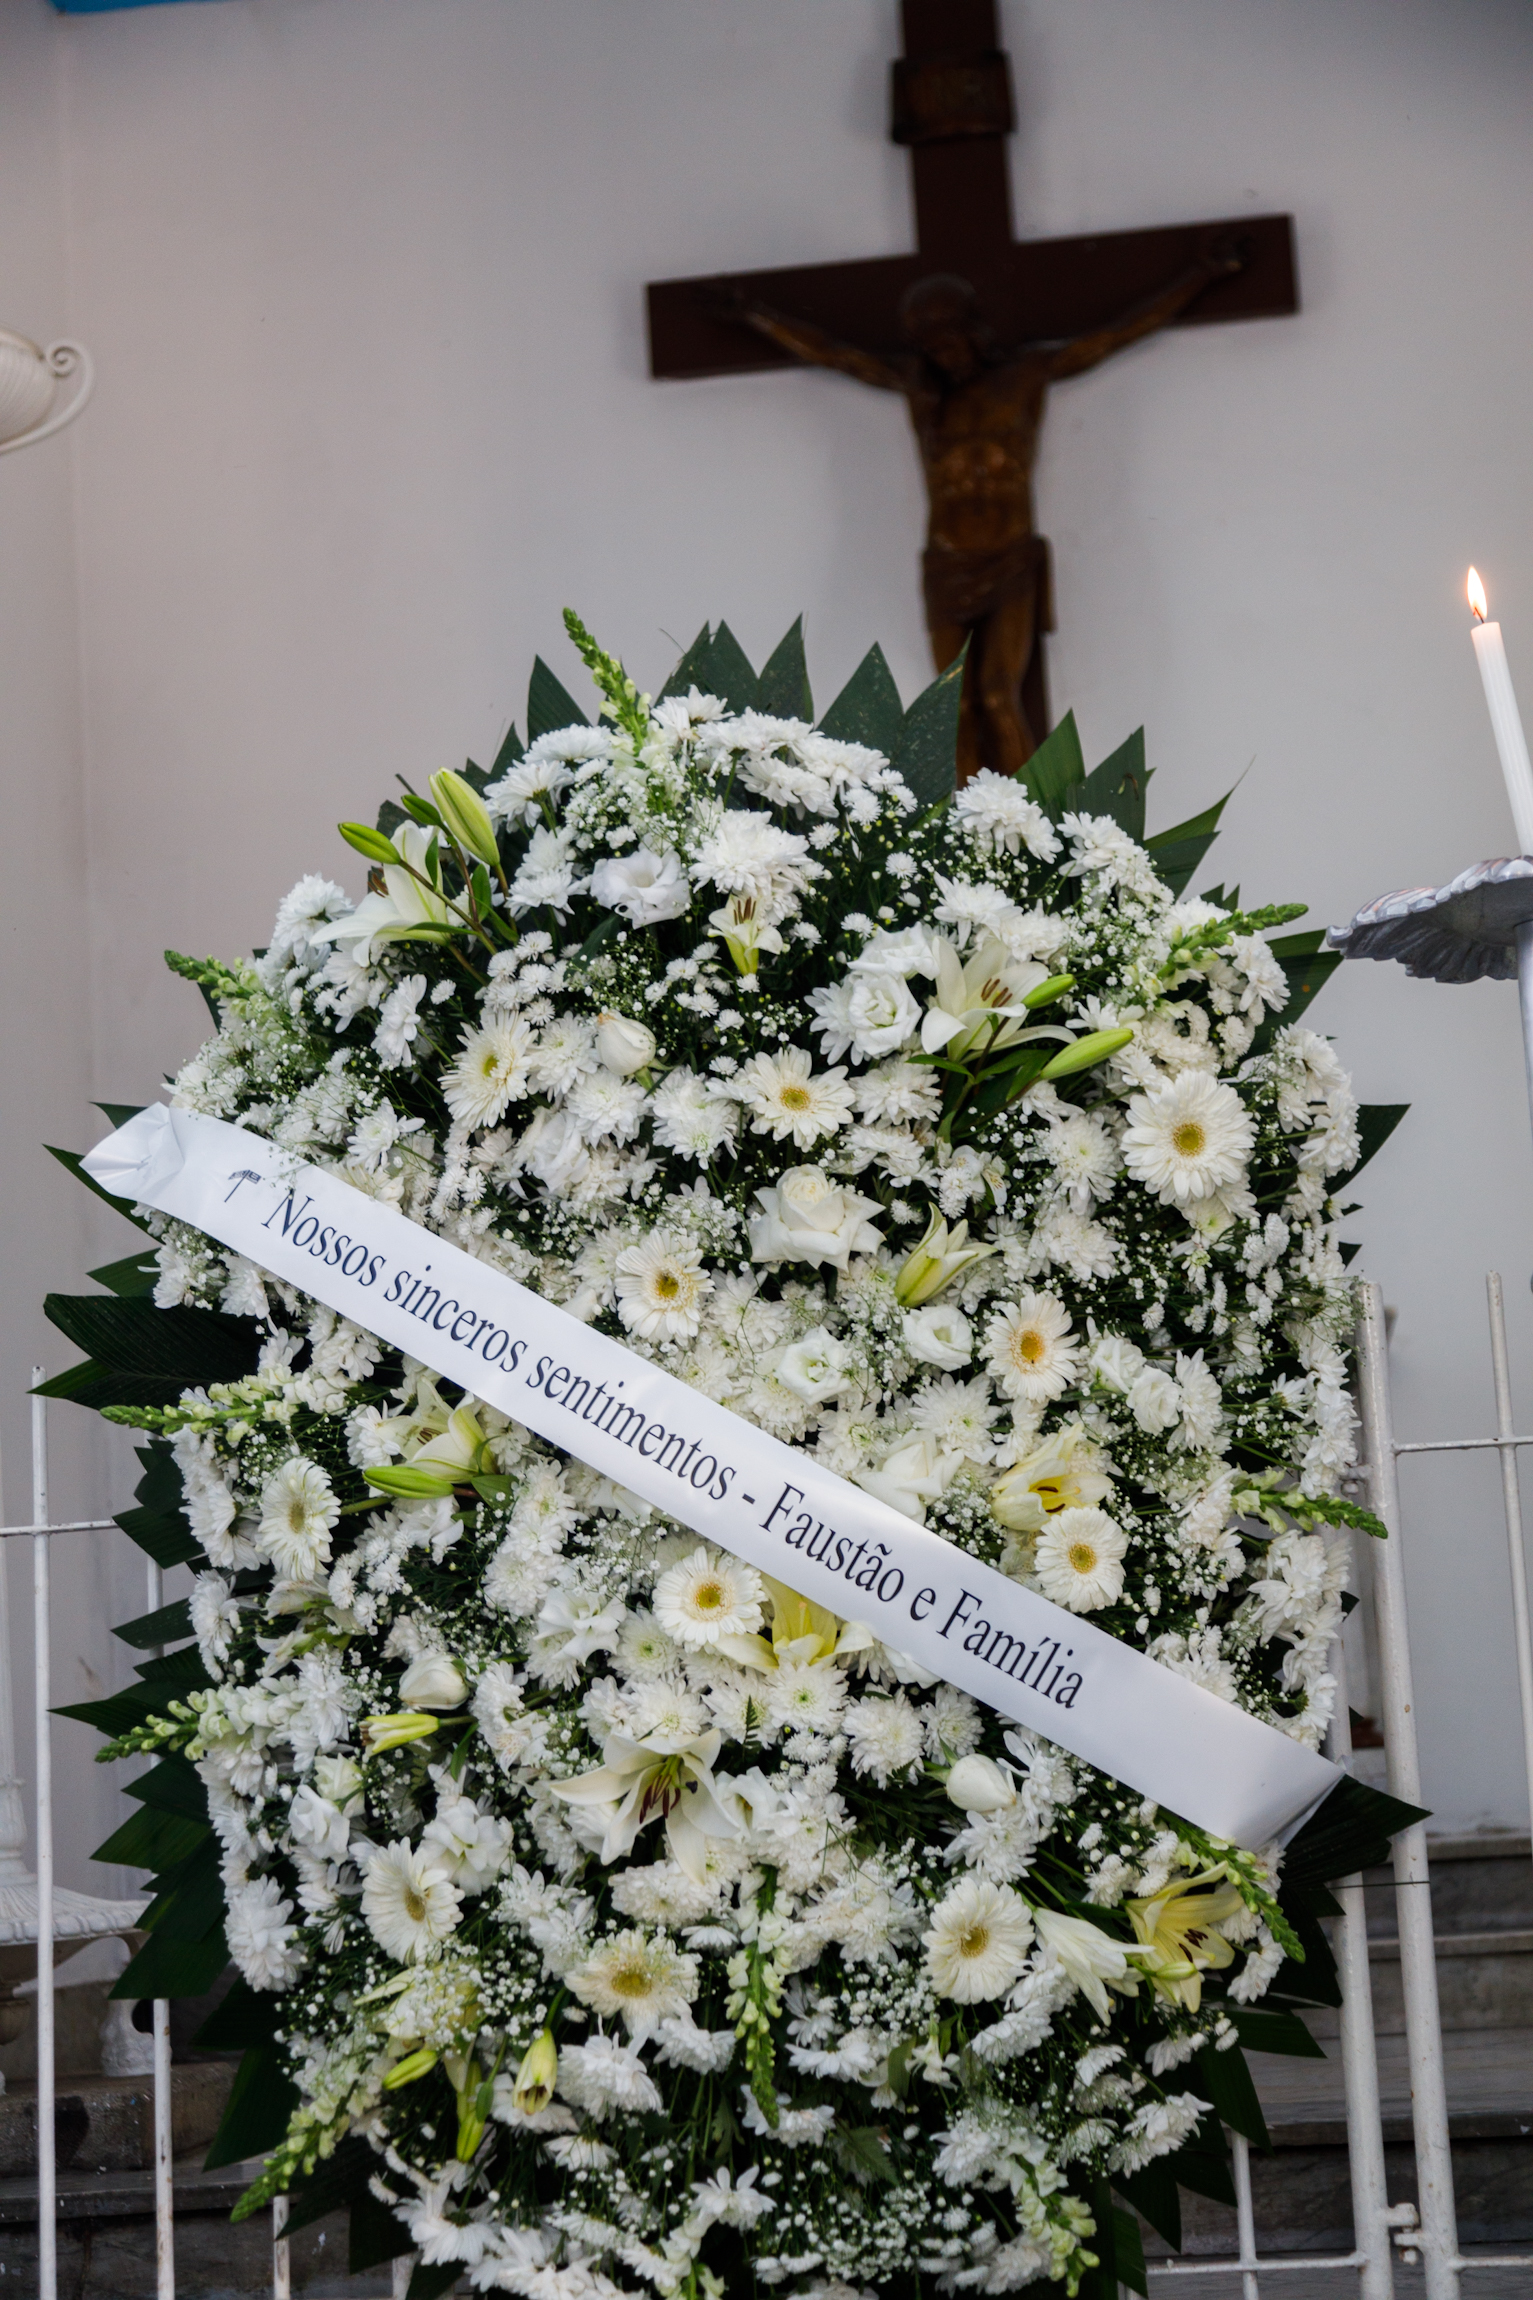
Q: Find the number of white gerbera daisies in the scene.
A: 11